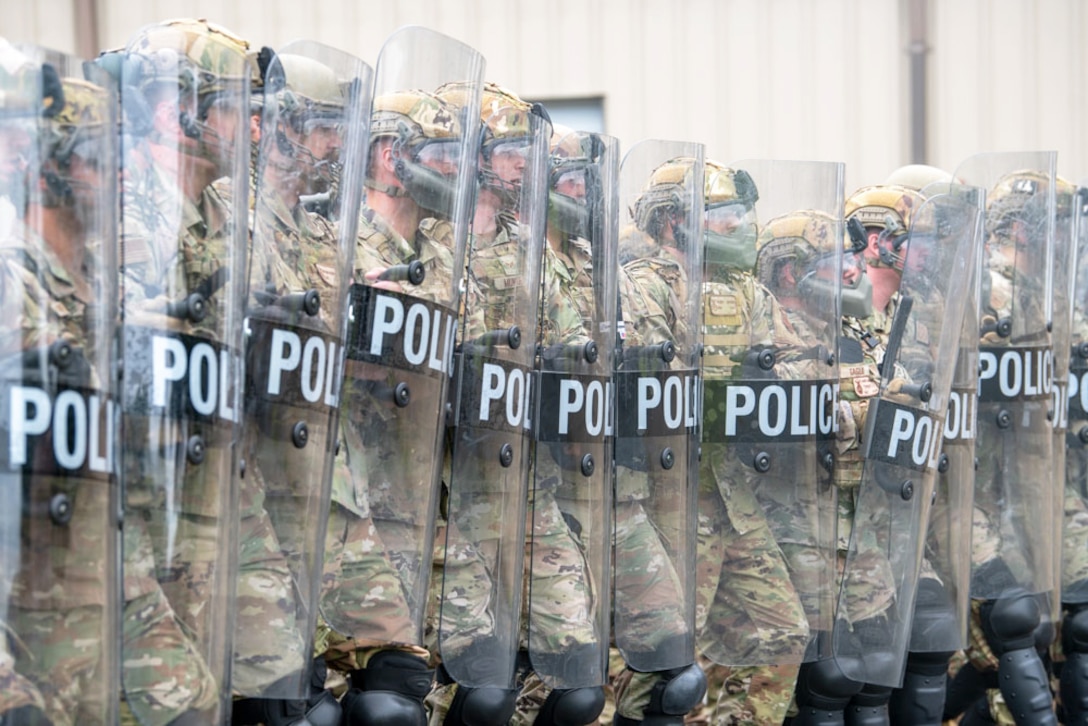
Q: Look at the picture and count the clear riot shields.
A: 13